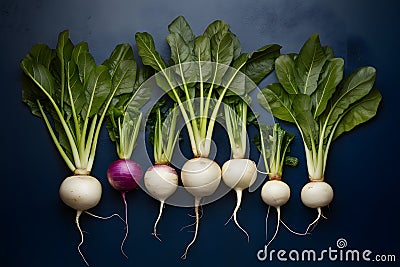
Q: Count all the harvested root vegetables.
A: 7